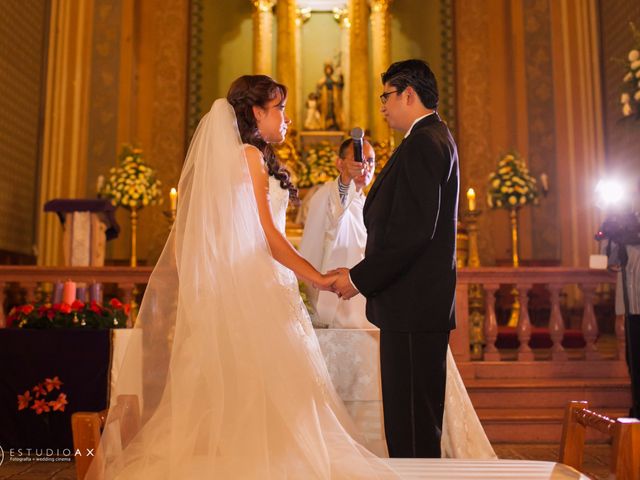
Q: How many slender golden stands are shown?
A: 2